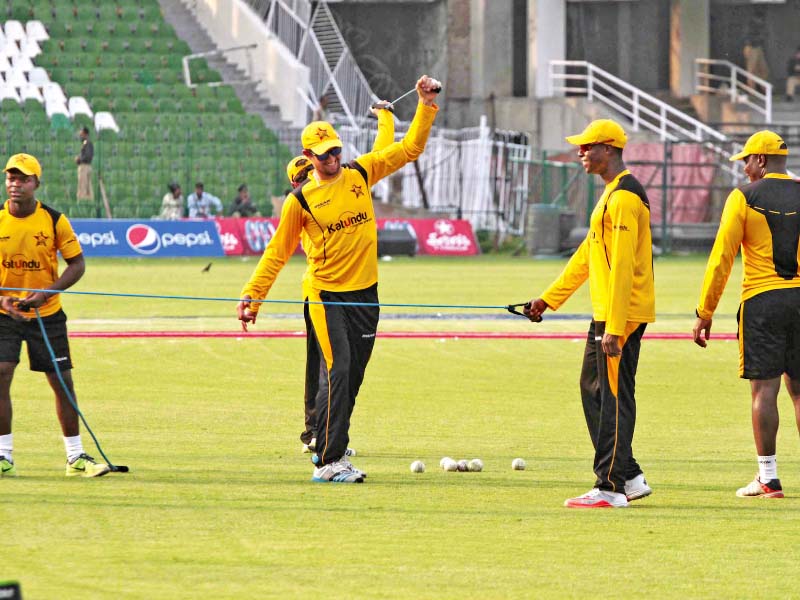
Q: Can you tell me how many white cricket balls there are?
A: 6